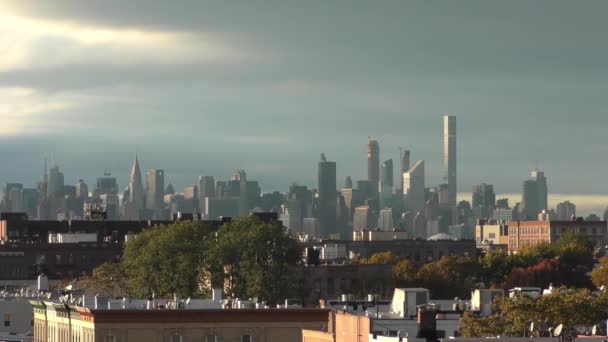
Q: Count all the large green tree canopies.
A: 2